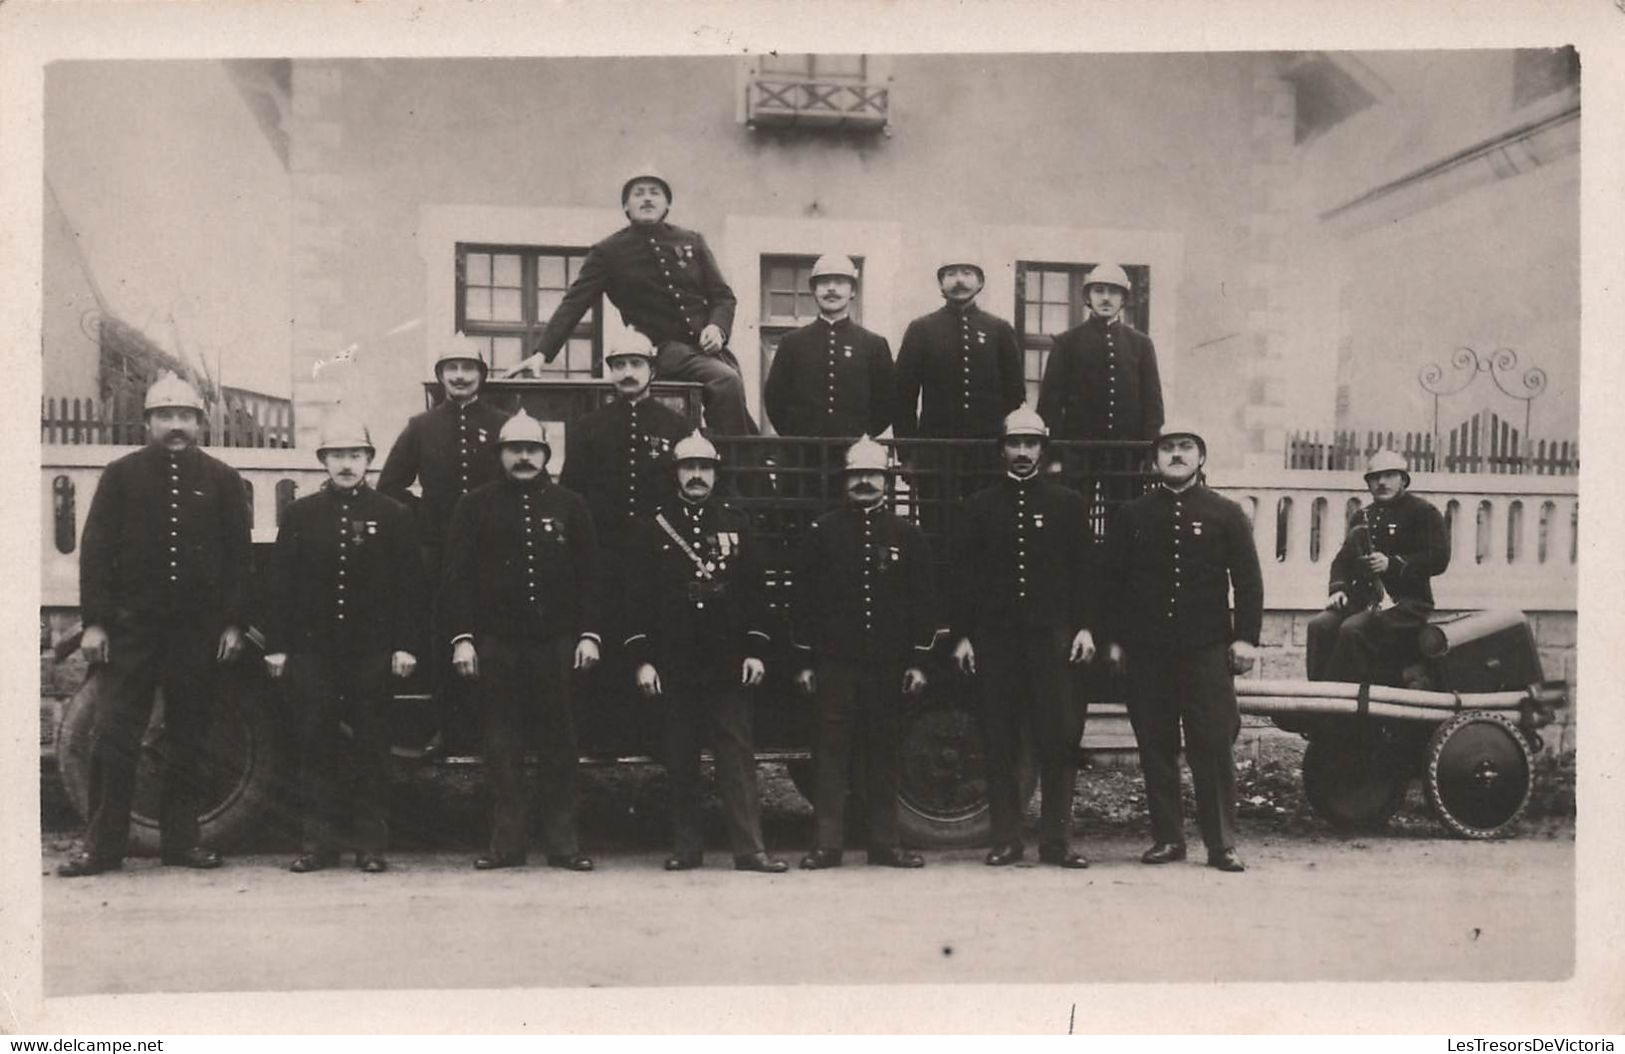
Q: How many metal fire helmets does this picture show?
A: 14